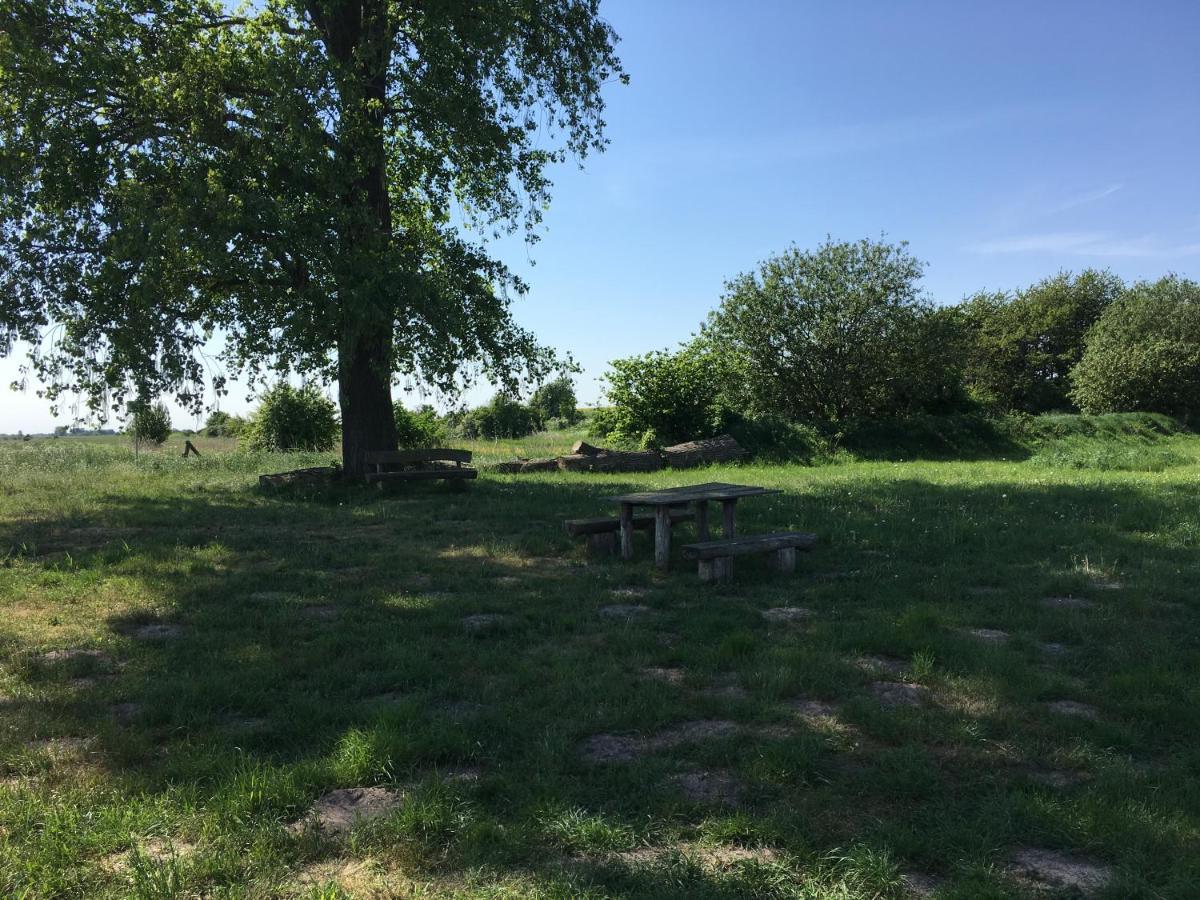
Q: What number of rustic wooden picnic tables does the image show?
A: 1